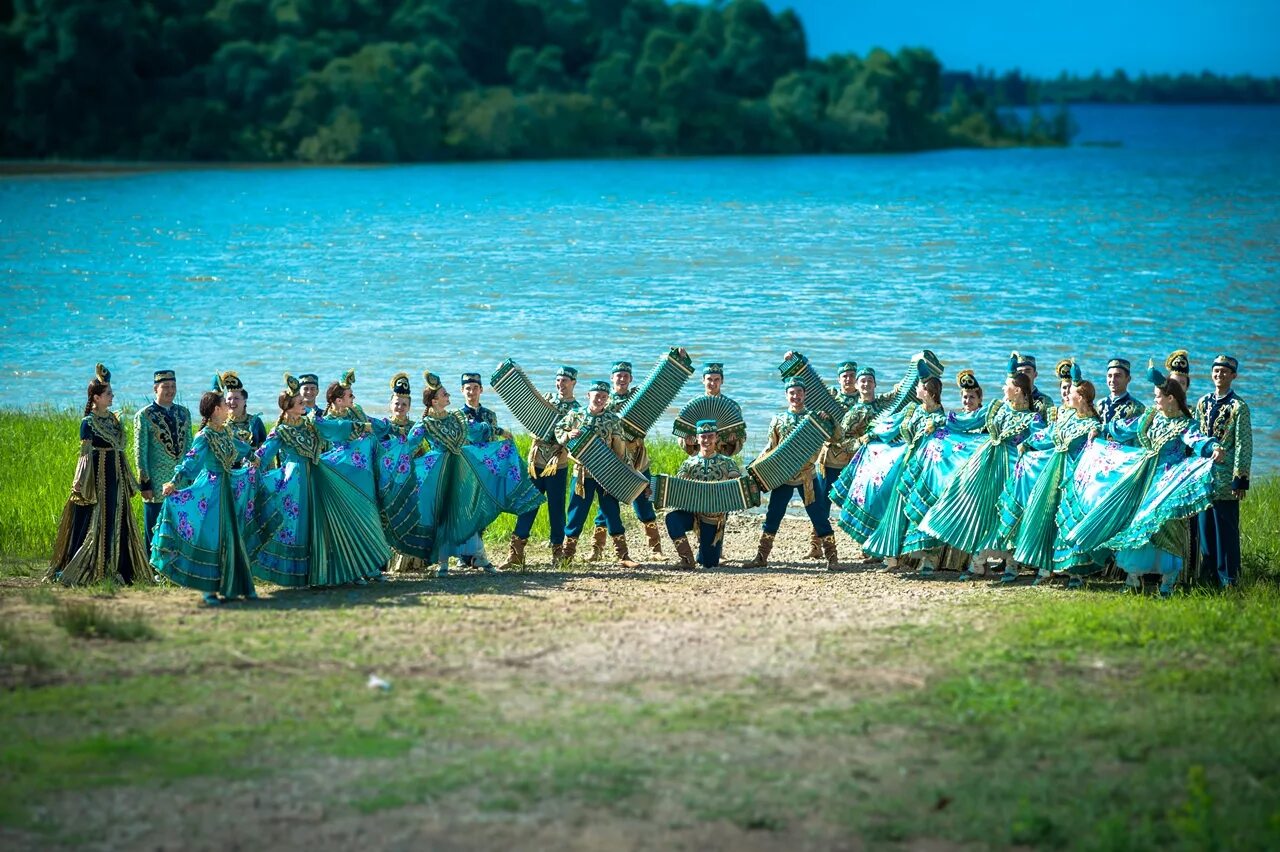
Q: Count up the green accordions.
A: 8